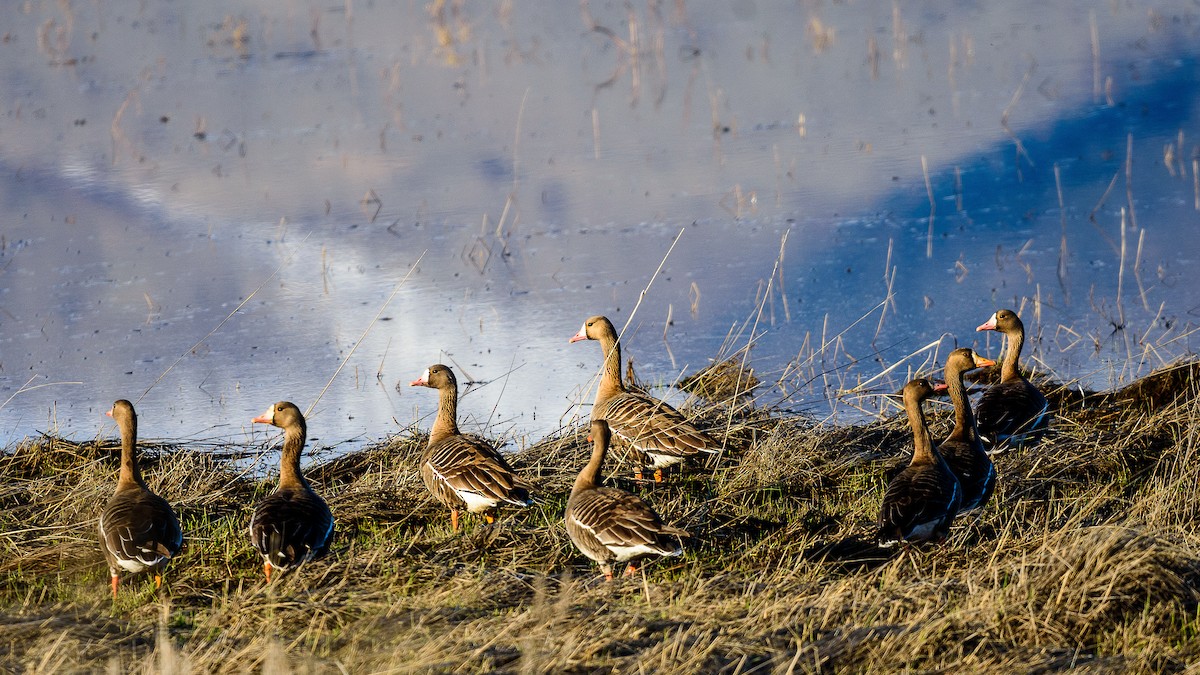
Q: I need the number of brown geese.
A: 8